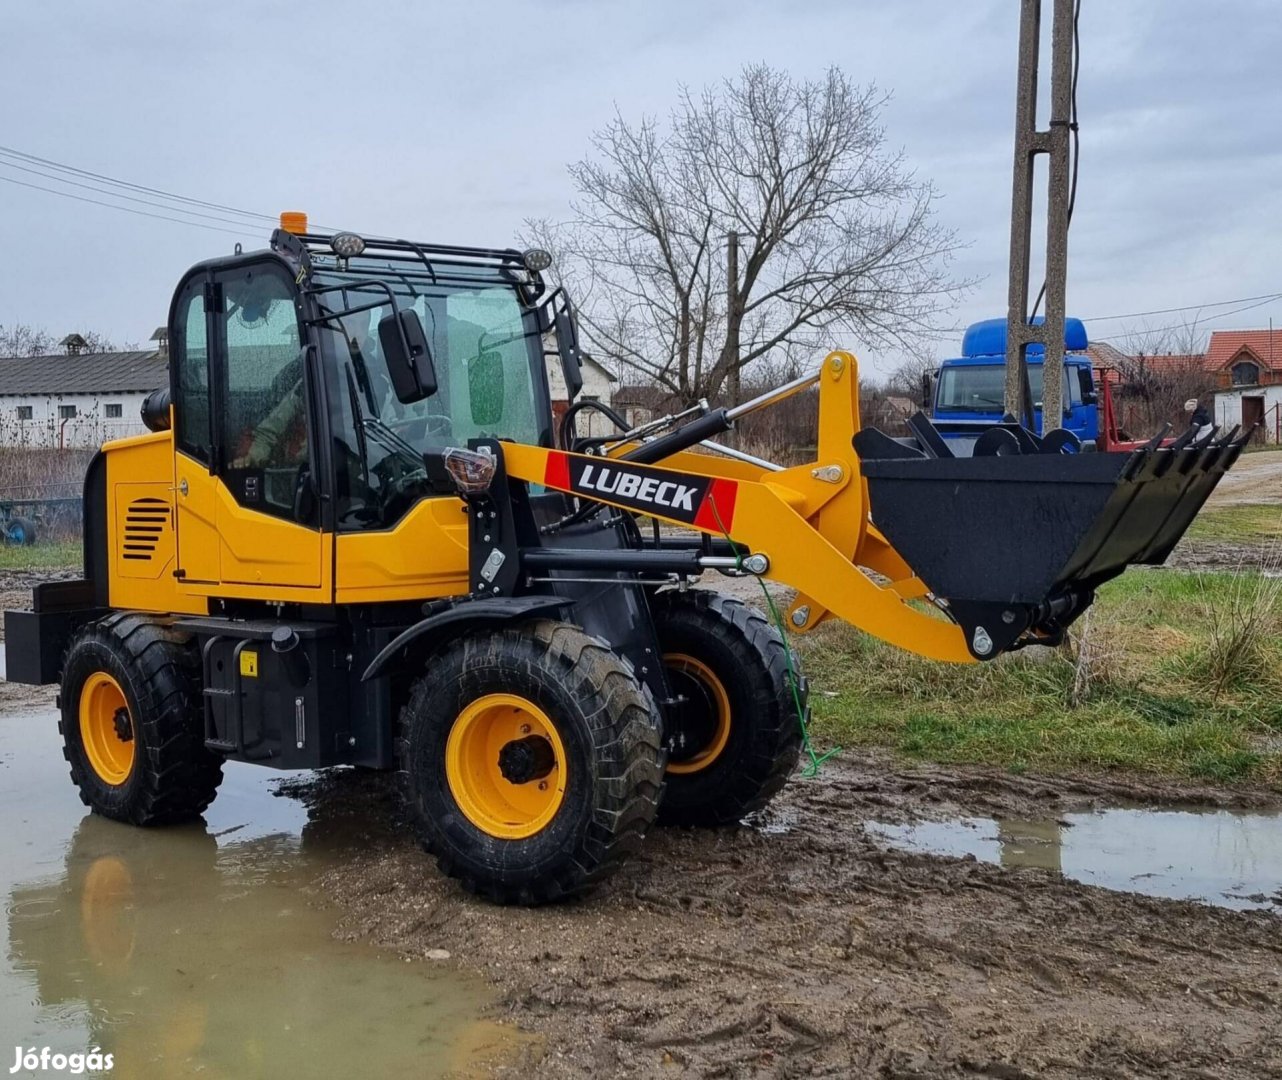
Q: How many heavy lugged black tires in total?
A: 3